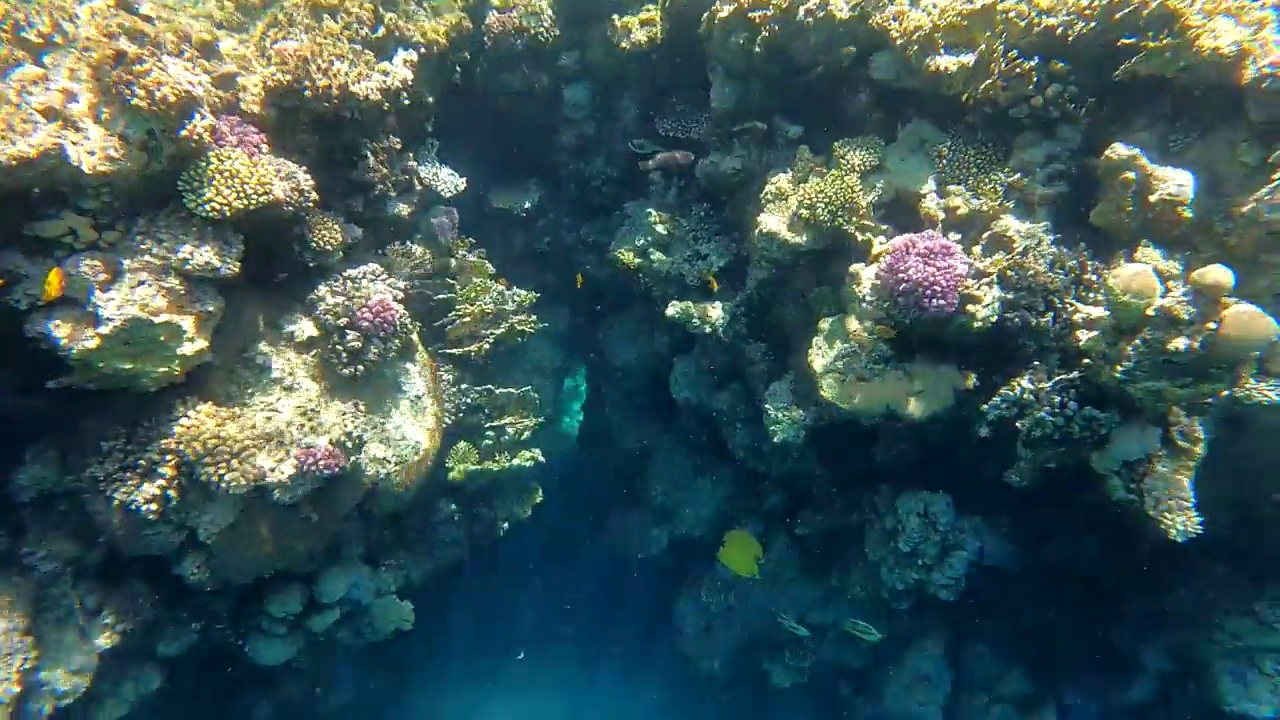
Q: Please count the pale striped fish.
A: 2